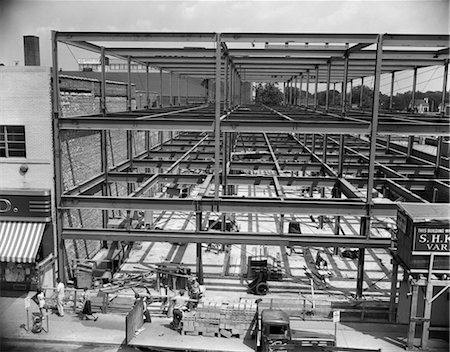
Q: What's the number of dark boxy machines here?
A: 1